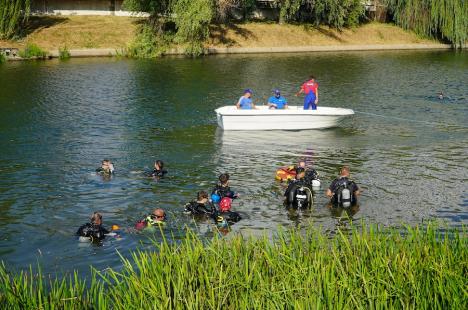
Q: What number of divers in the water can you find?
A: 10